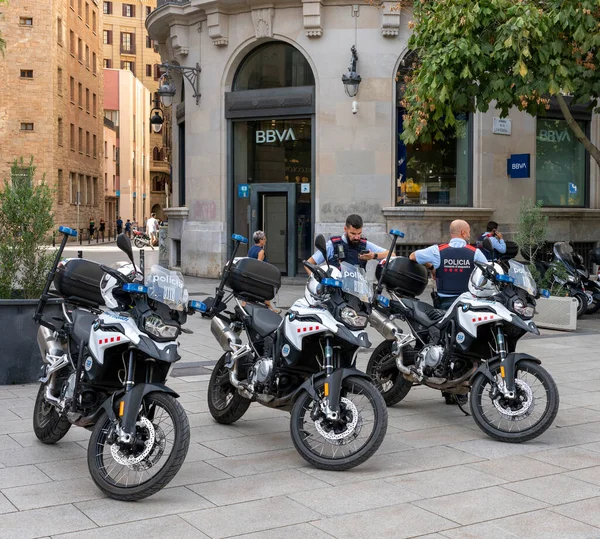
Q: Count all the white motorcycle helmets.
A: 3